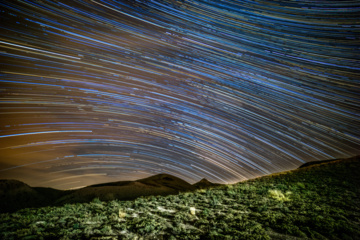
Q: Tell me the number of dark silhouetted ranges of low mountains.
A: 1